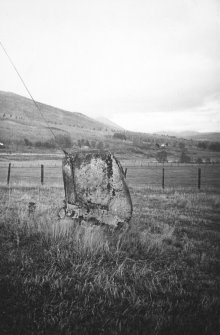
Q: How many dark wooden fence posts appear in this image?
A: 5